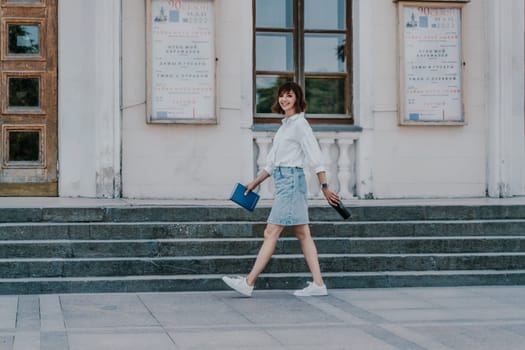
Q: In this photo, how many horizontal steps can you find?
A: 5